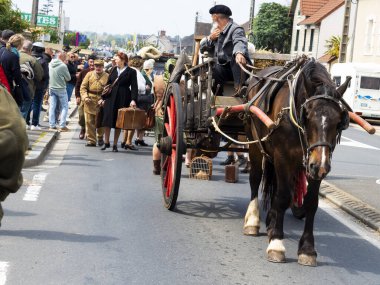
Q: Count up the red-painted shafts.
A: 2